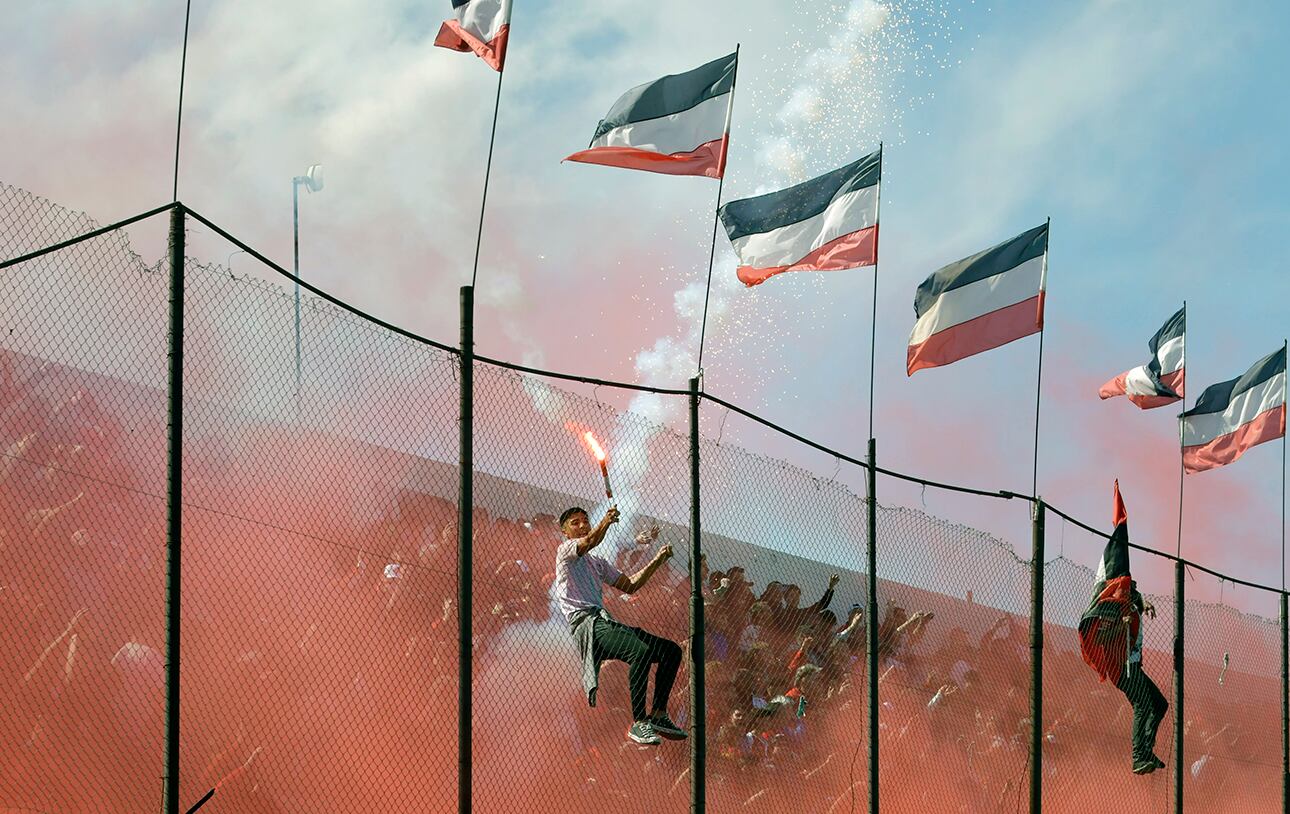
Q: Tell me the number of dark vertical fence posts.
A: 7